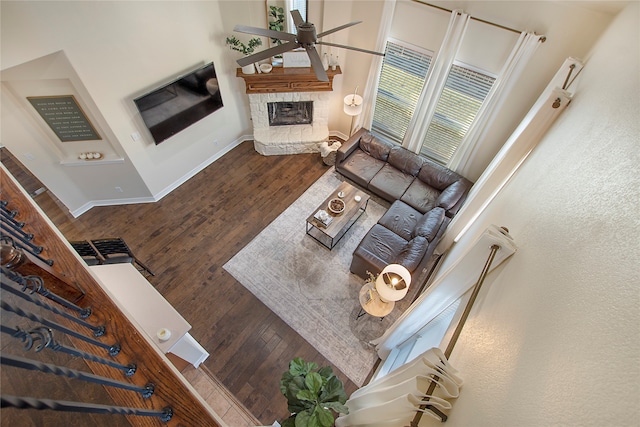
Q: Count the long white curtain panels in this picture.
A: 7